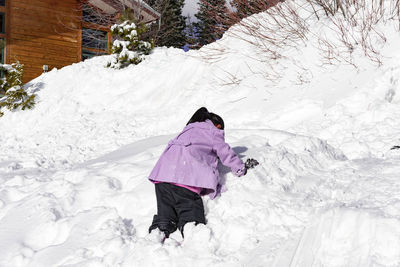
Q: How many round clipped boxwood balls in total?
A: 0